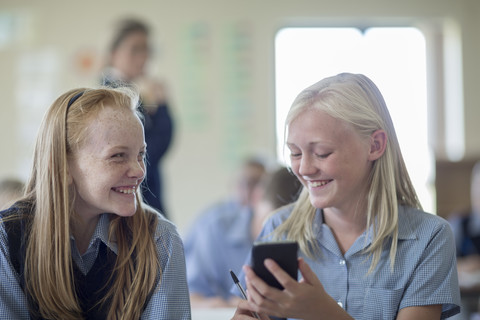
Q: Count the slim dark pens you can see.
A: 1